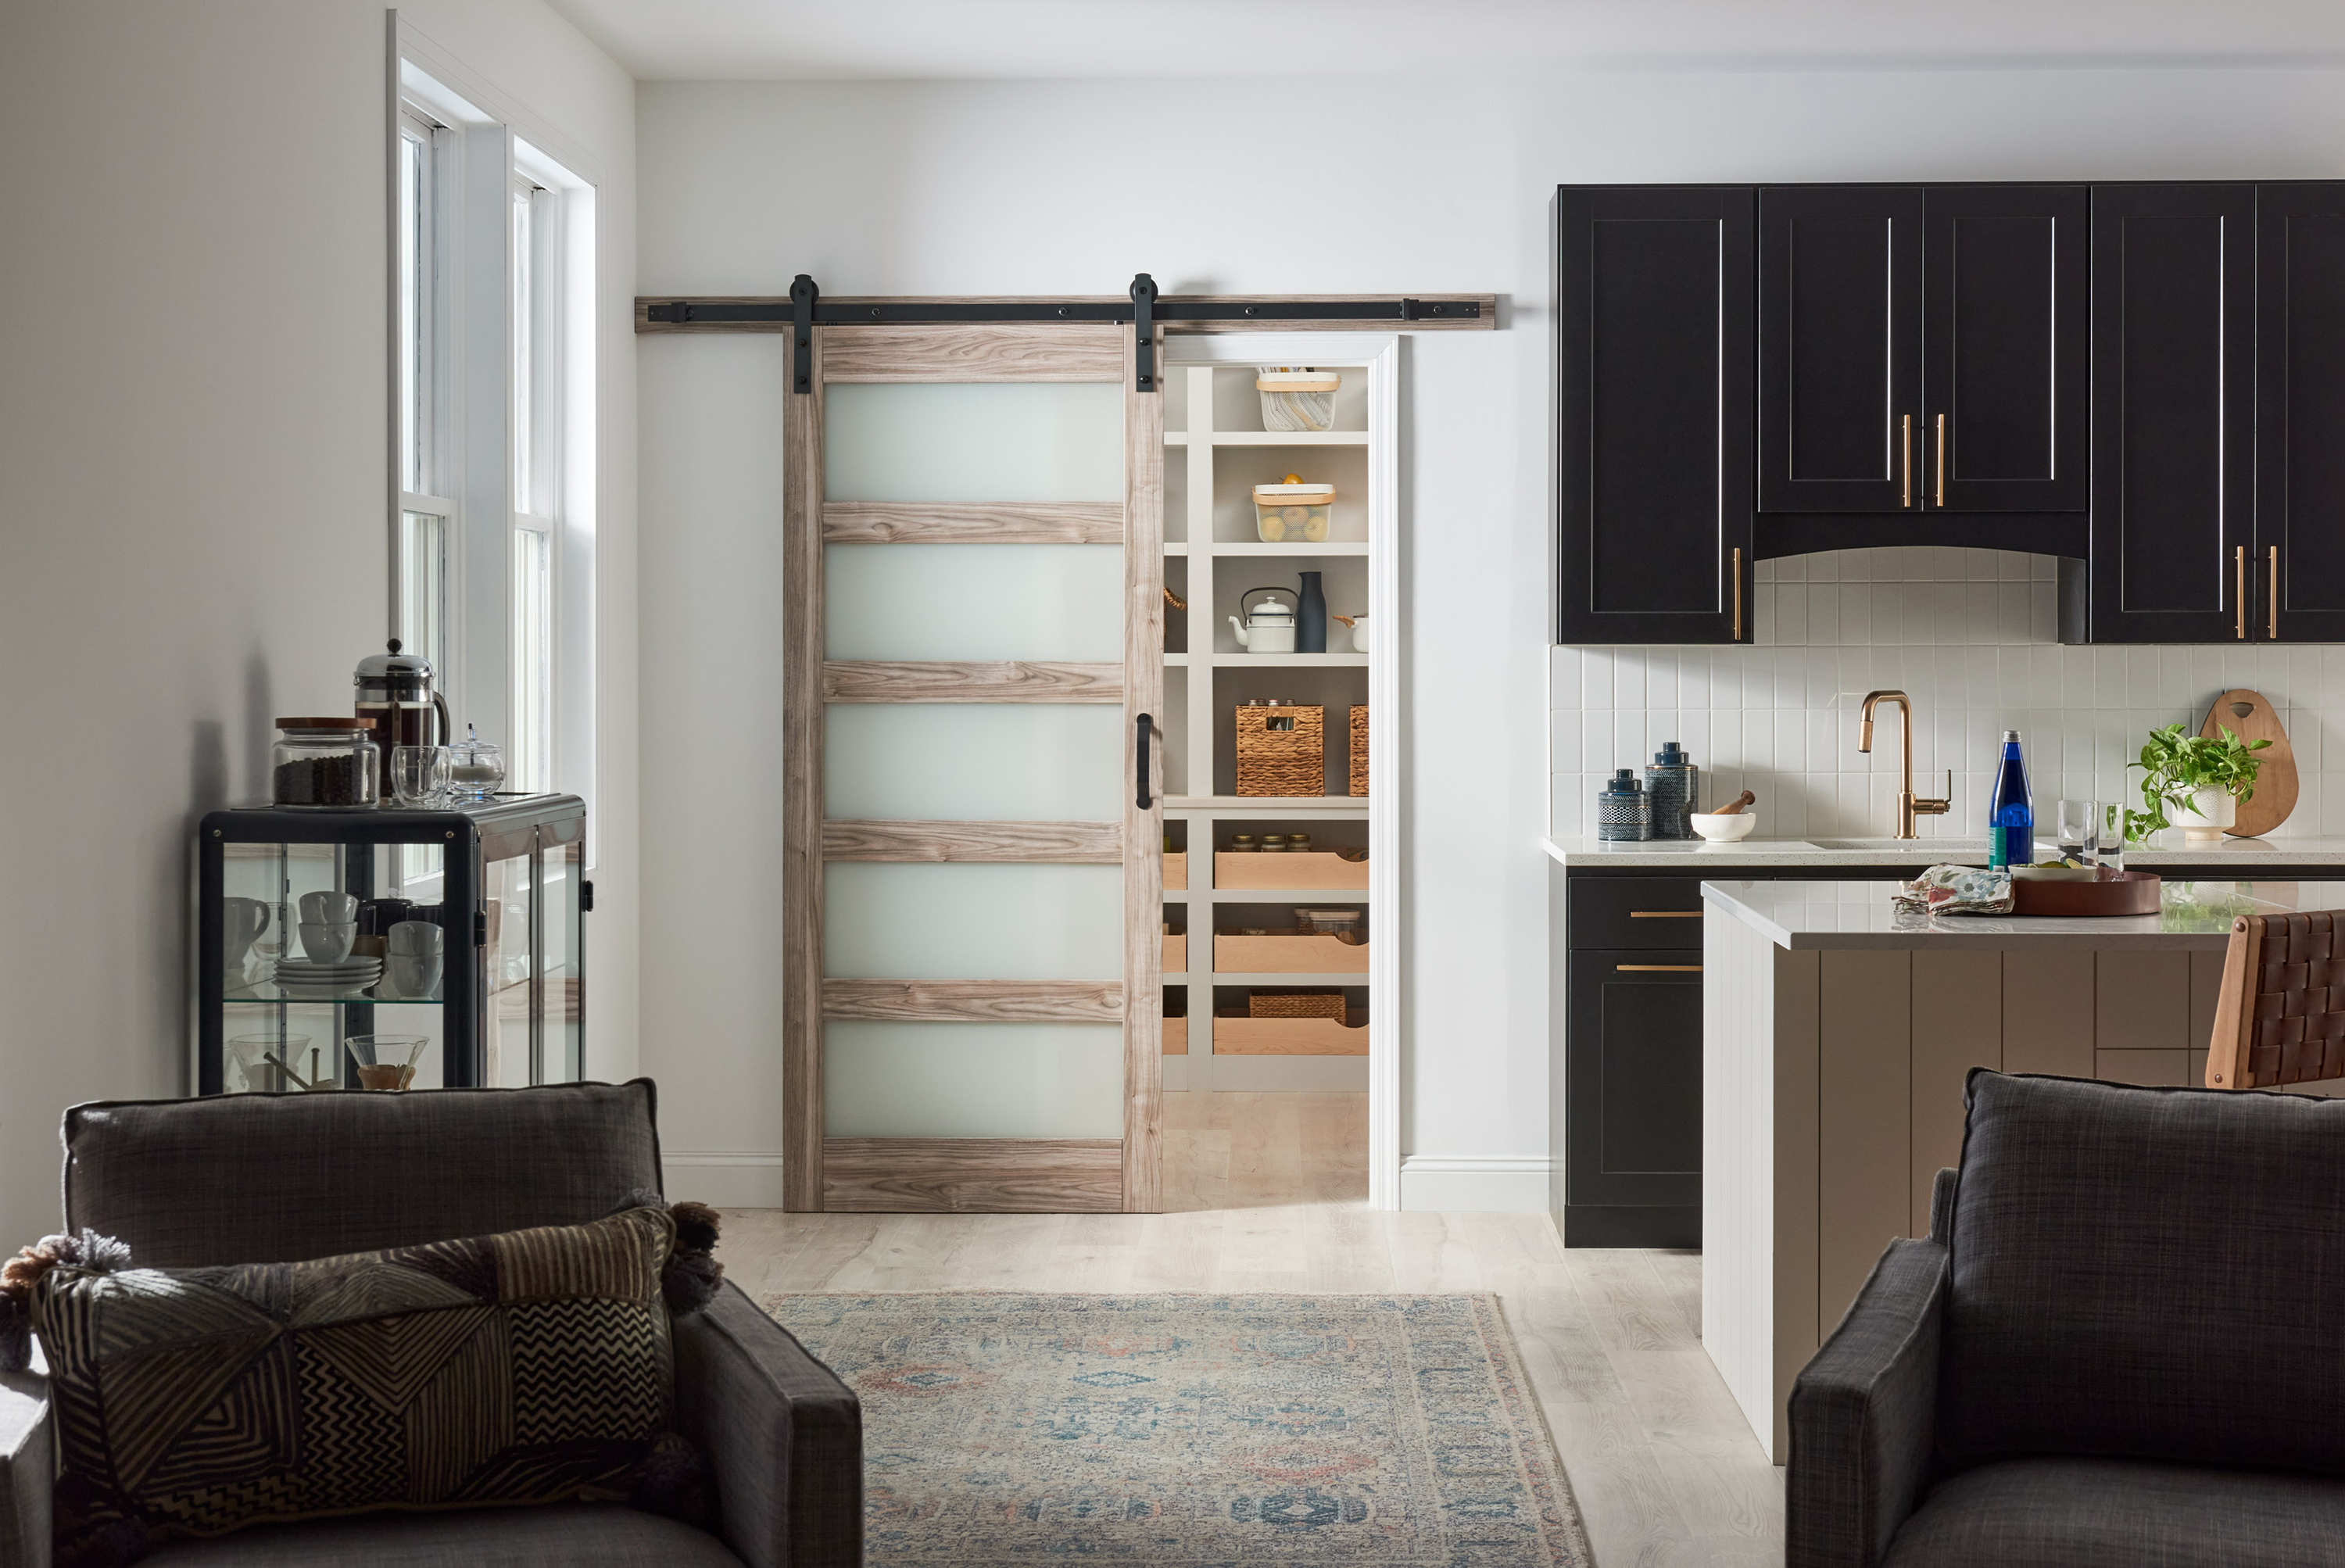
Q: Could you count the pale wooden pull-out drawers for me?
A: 6